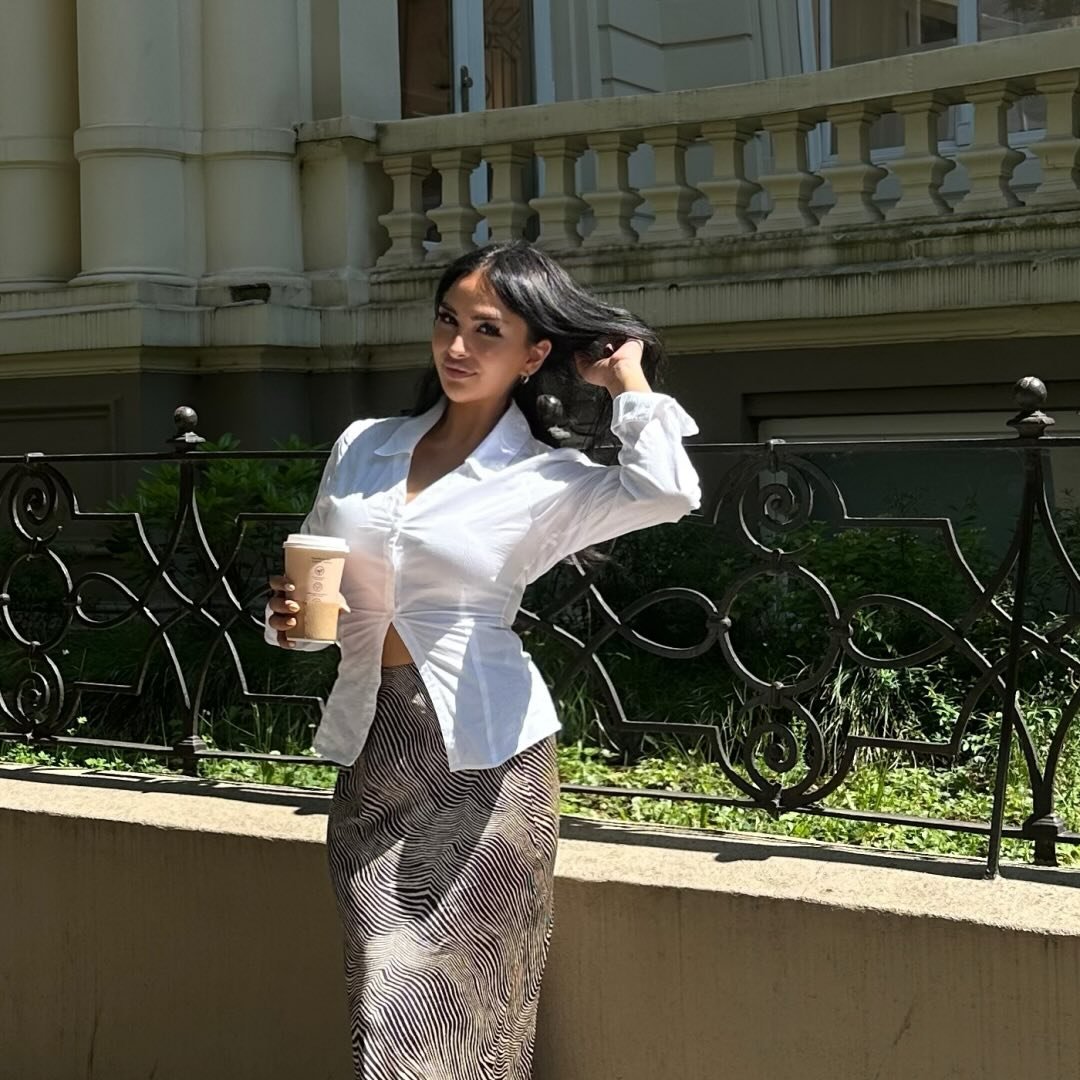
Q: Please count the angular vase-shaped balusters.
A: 12